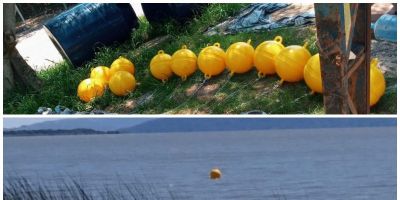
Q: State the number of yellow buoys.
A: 13